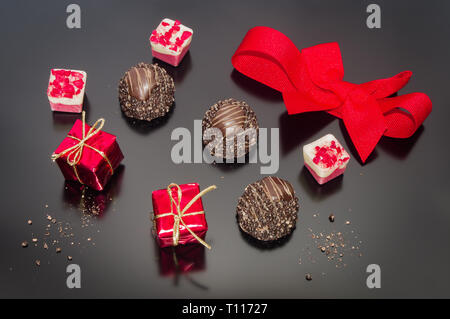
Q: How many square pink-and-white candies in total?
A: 3